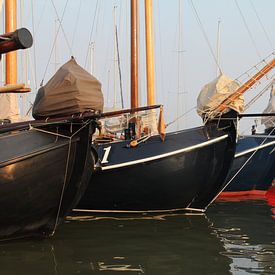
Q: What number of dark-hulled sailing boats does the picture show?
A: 3